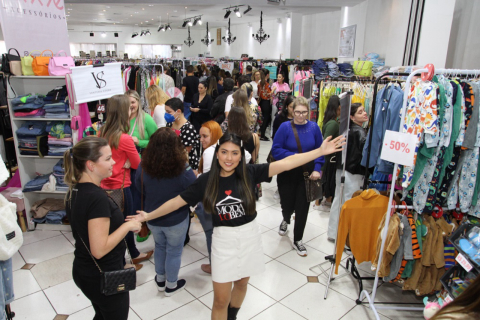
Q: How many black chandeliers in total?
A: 4